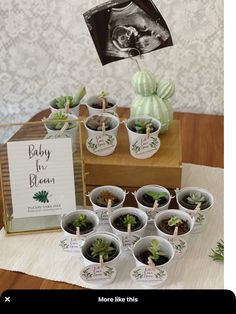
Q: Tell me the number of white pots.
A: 13